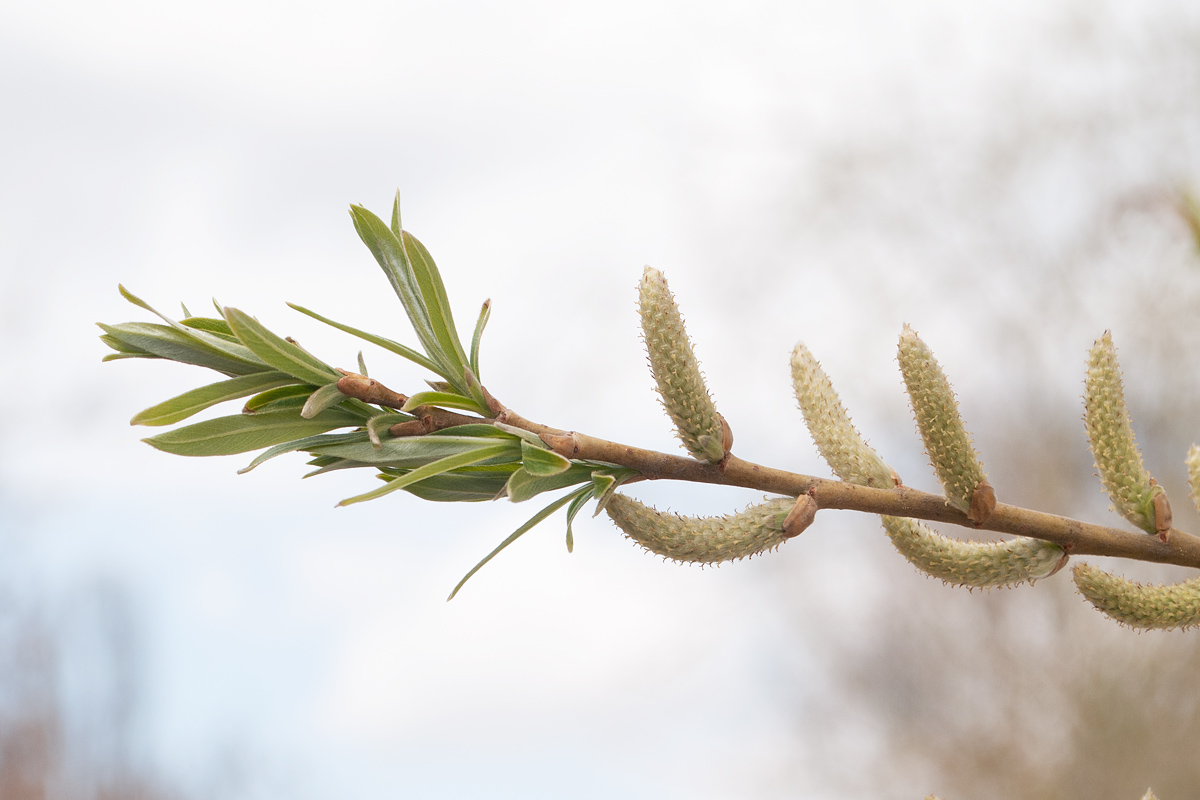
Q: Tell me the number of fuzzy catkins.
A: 8